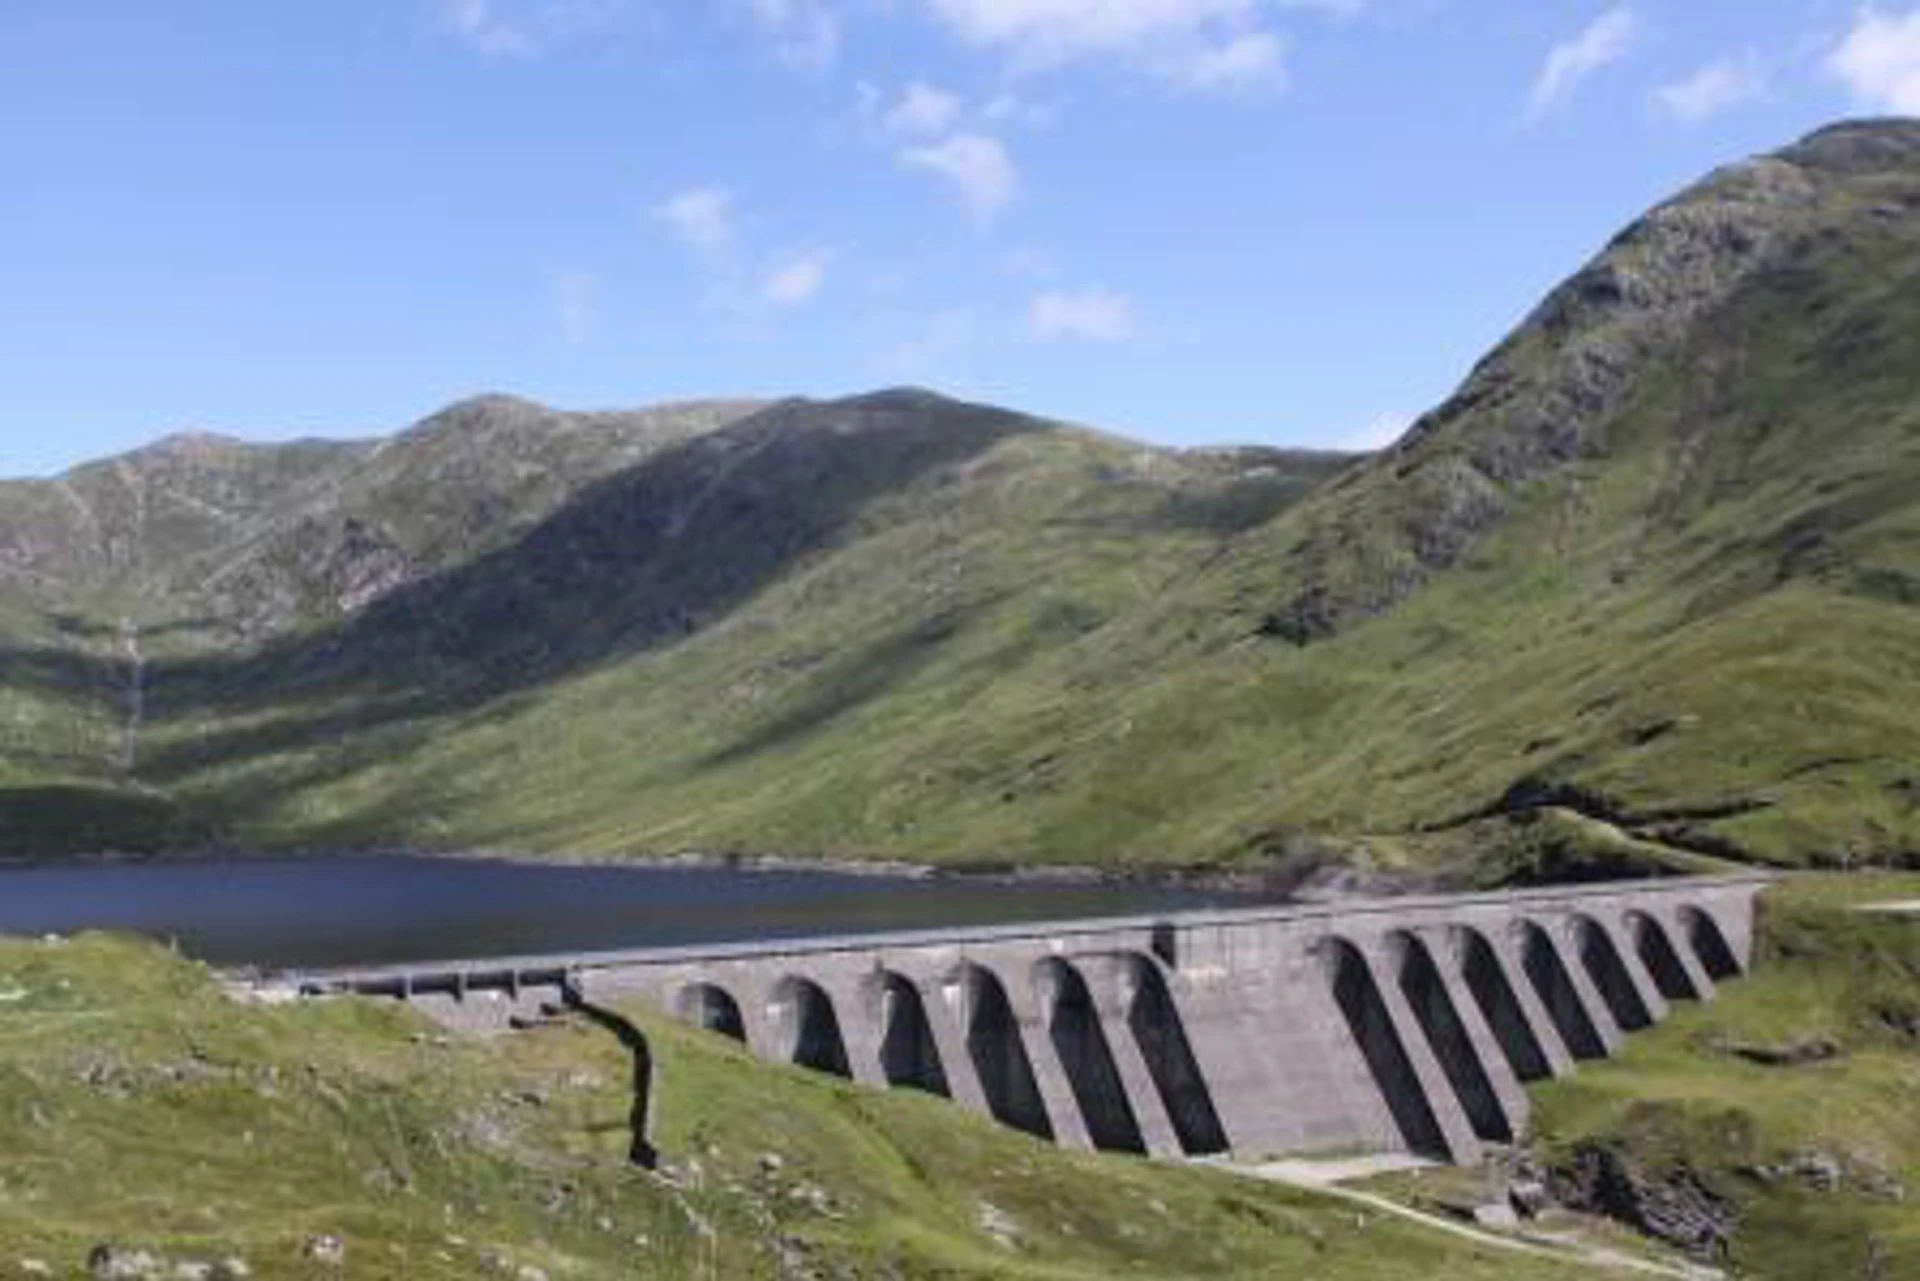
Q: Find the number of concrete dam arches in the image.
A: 13